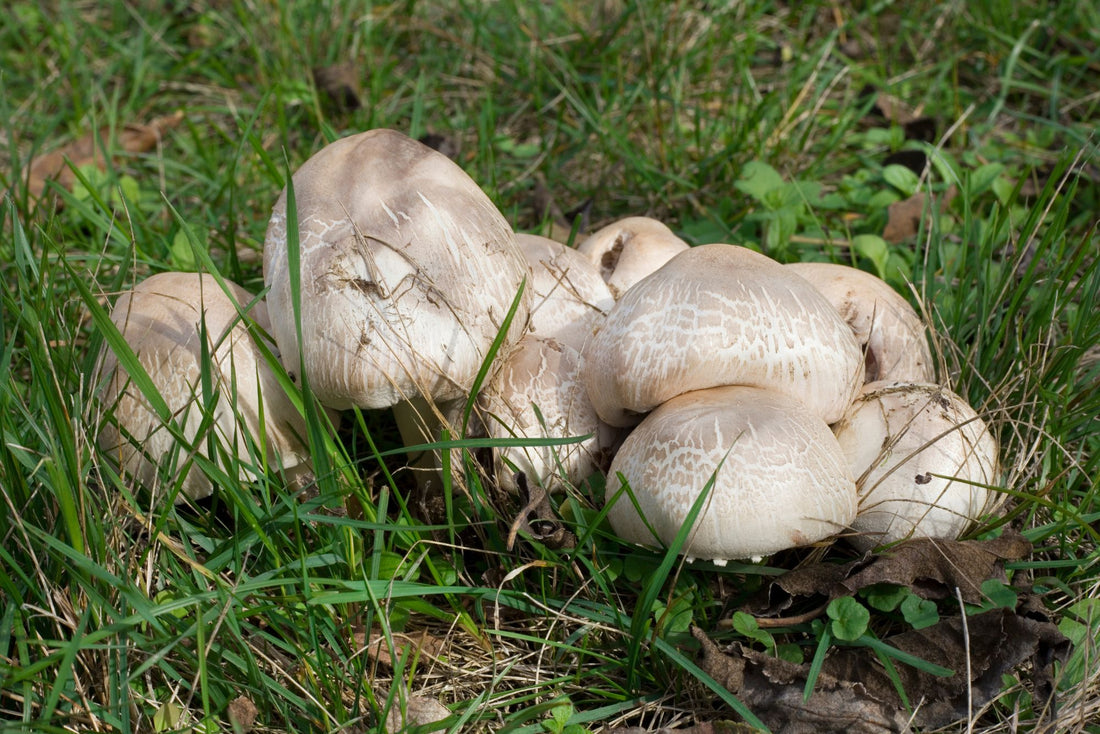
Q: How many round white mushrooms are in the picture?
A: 9